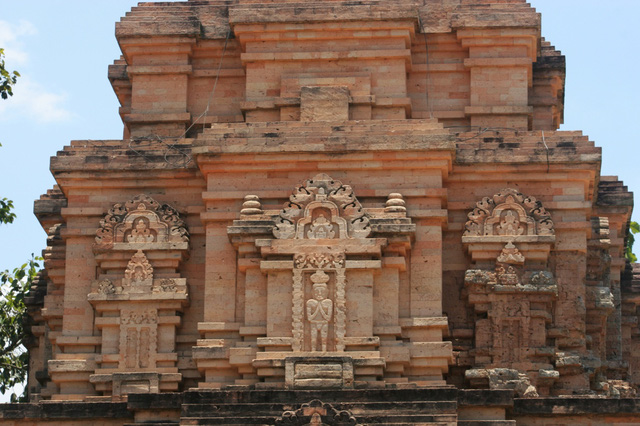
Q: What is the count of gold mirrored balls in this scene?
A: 0